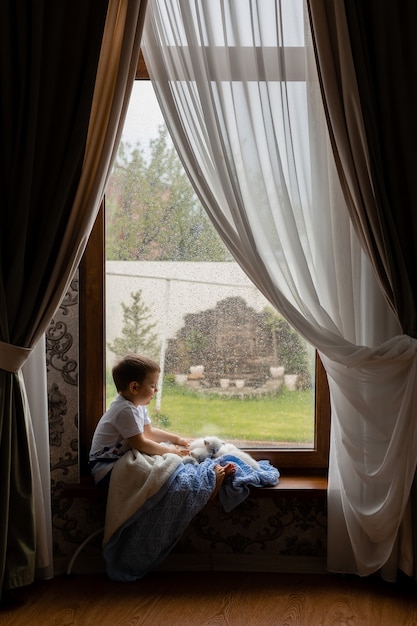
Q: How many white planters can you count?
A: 6